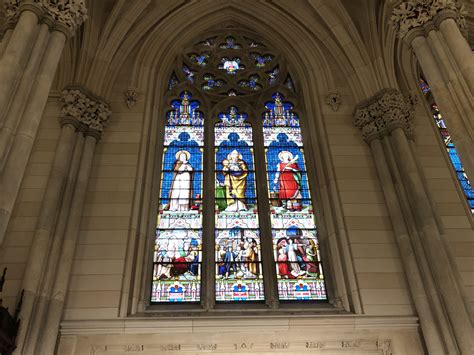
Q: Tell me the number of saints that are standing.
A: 3